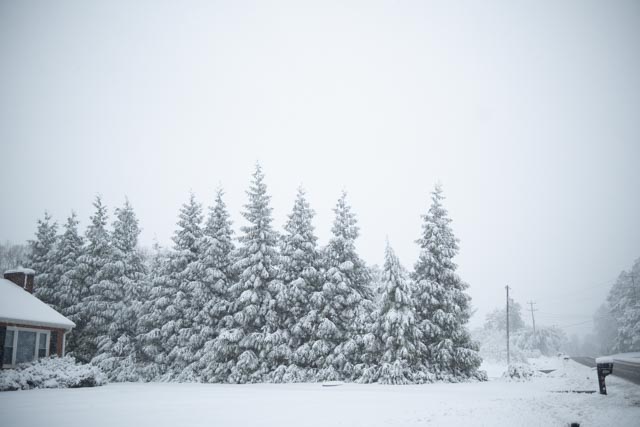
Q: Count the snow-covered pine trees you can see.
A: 11